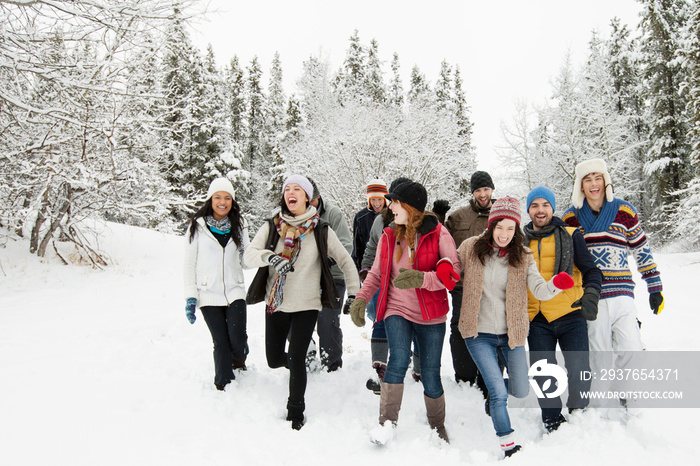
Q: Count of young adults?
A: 10